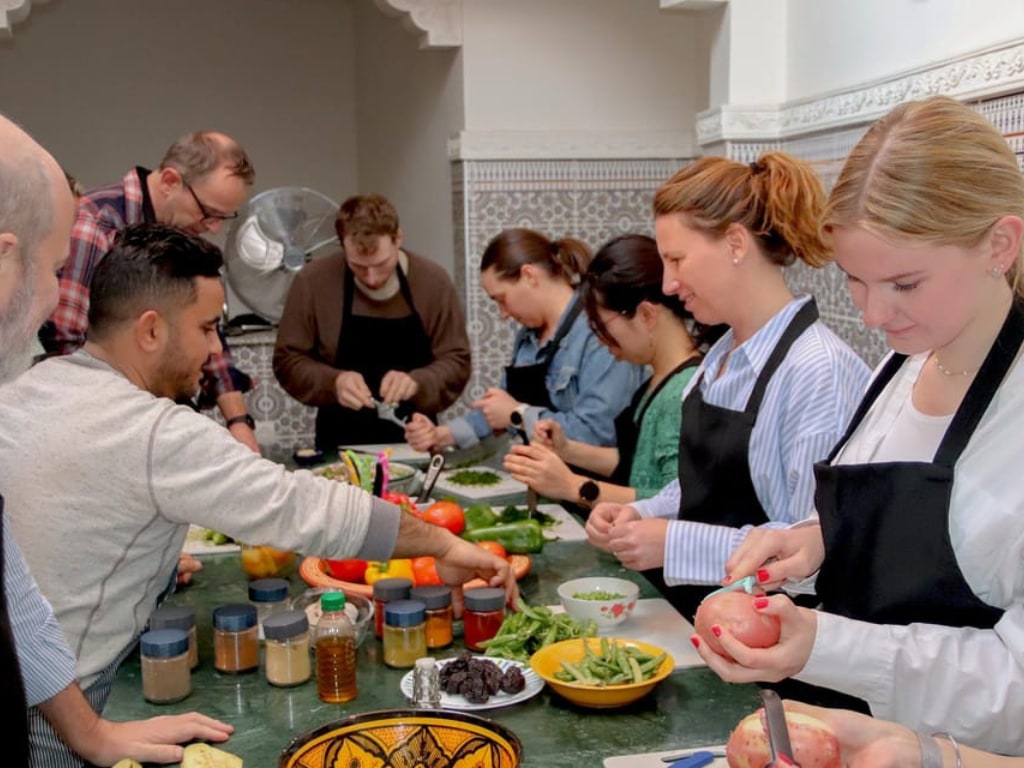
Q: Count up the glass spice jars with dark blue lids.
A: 4